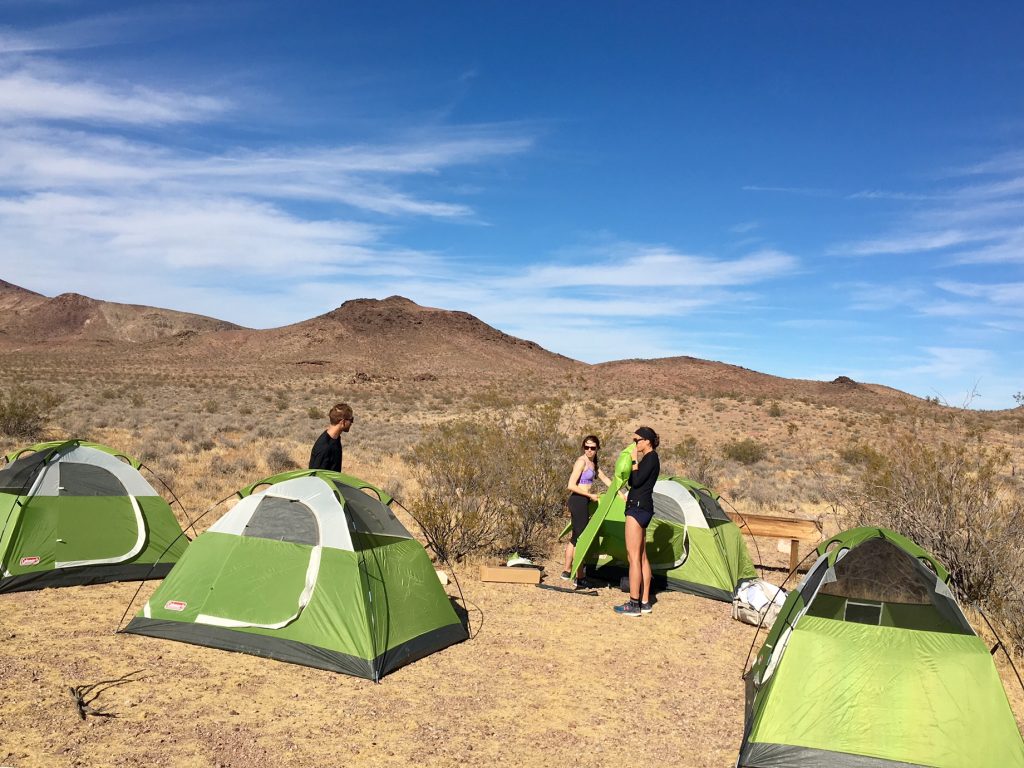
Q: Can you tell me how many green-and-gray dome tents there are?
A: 4